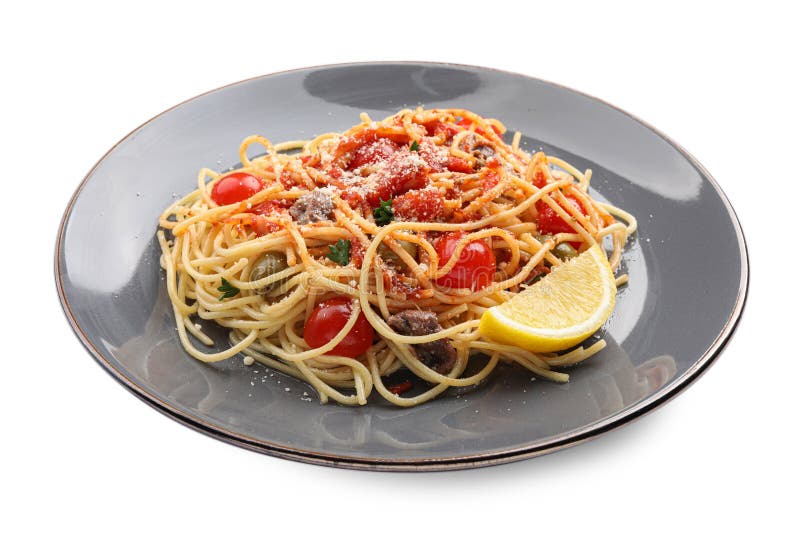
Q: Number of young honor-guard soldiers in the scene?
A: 0